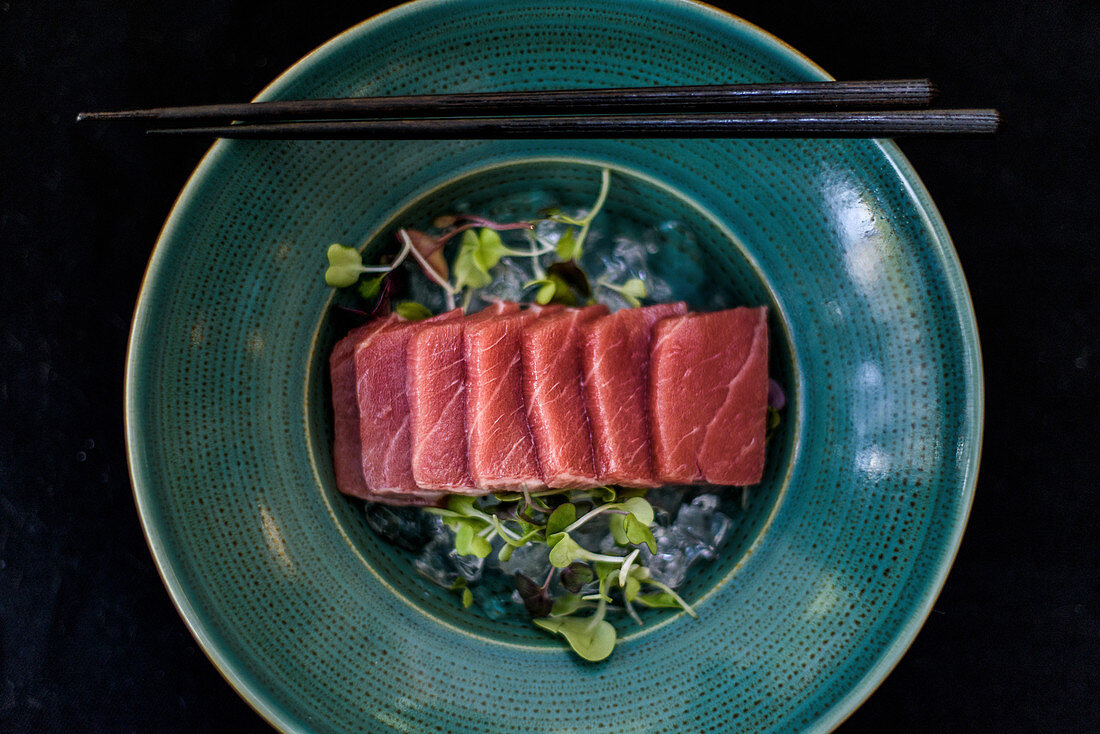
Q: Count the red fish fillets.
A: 7